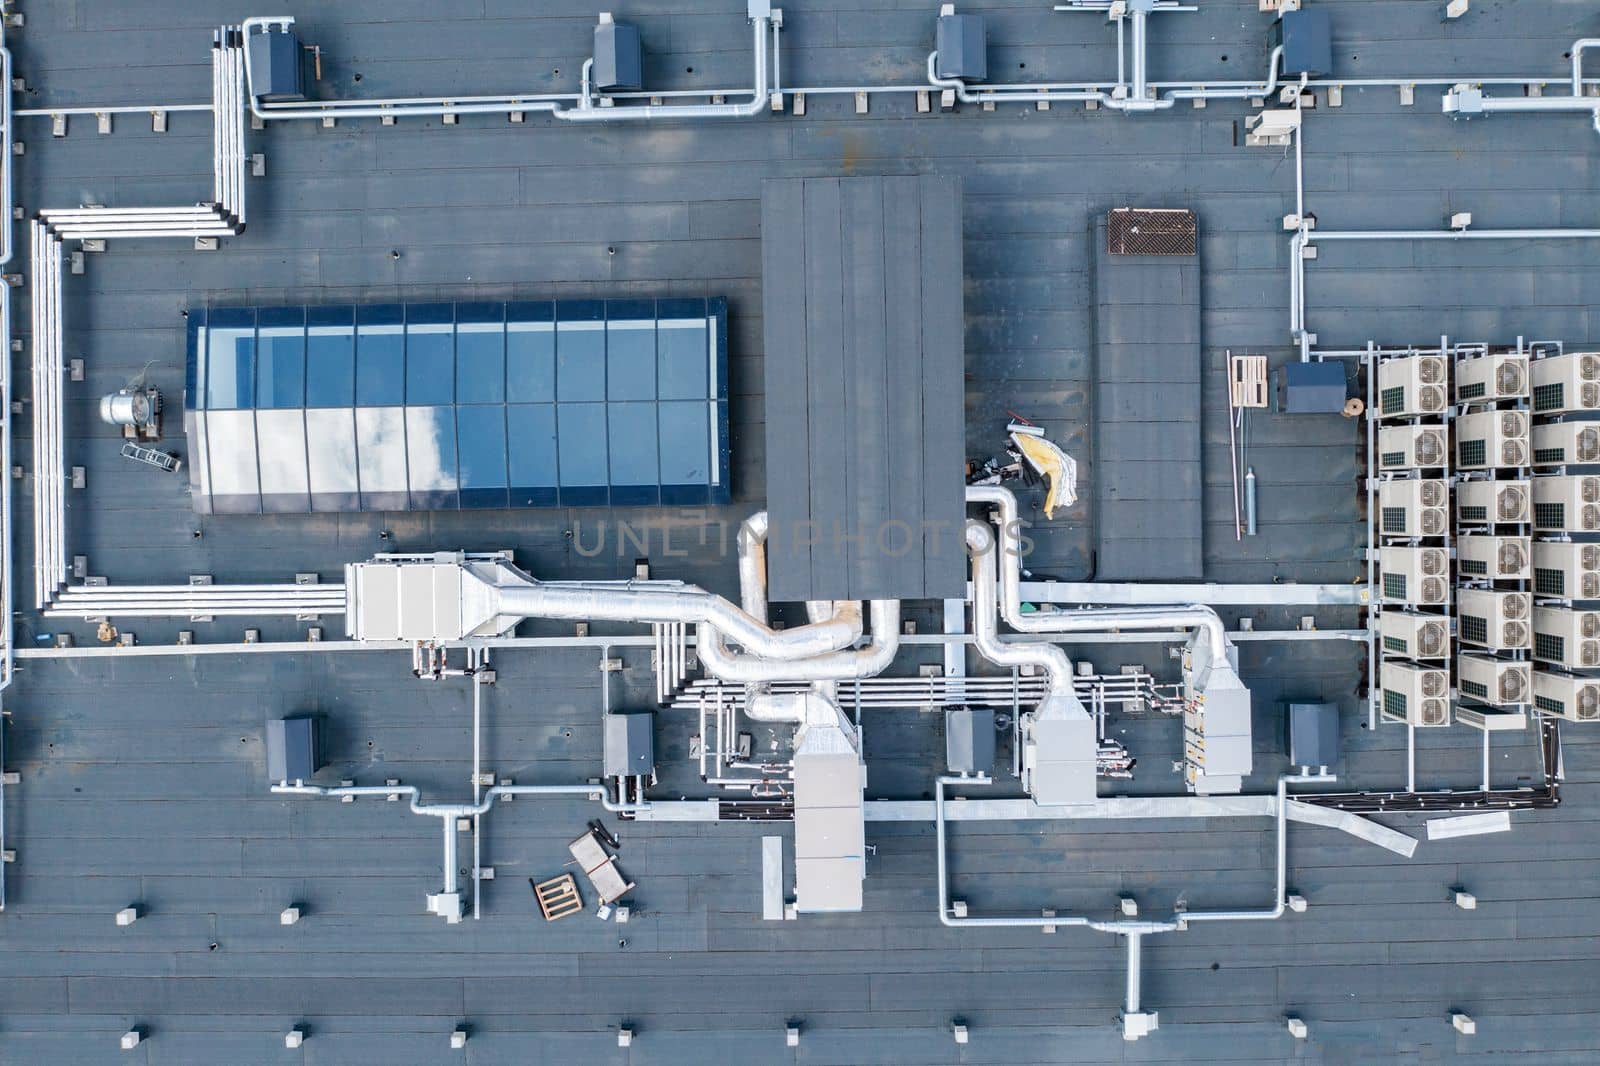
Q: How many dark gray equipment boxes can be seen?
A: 9